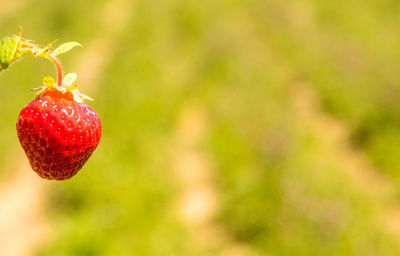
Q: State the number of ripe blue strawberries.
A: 0